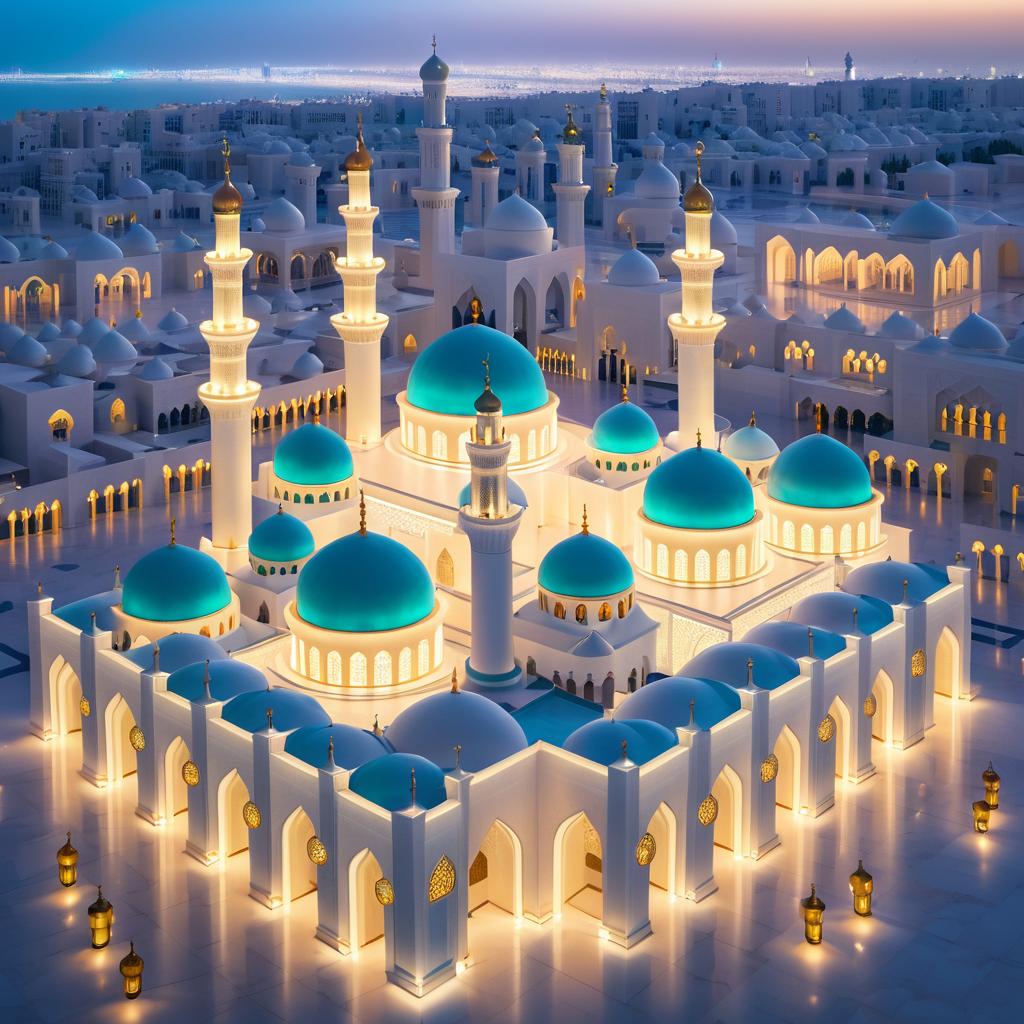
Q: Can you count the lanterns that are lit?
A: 7